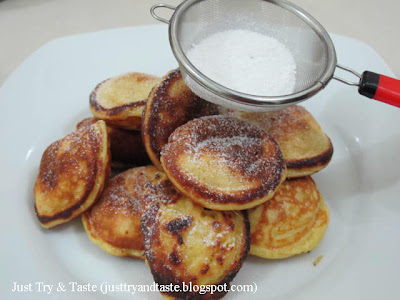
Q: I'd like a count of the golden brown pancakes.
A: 9